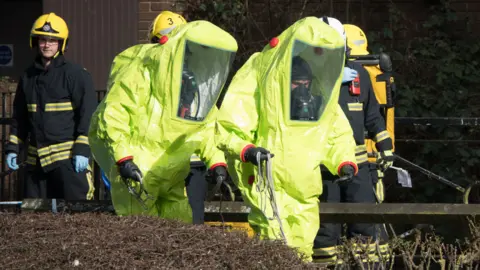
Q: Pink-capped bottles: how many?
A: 0